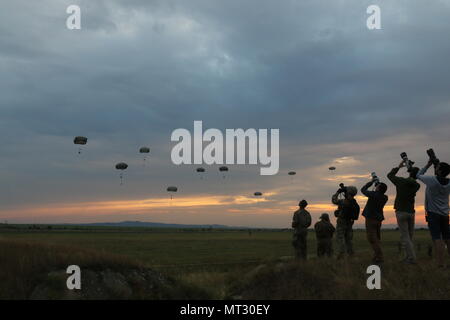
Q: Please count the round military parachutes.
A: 9